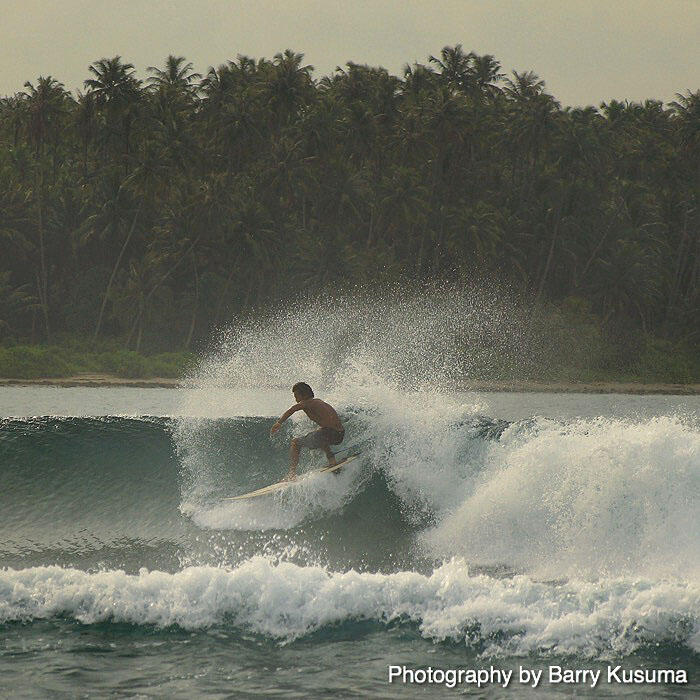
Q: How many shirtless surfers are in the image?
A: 1